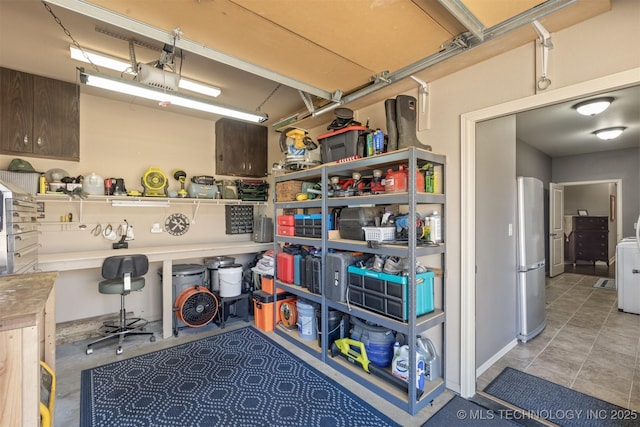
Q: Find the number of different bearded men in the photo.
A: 0